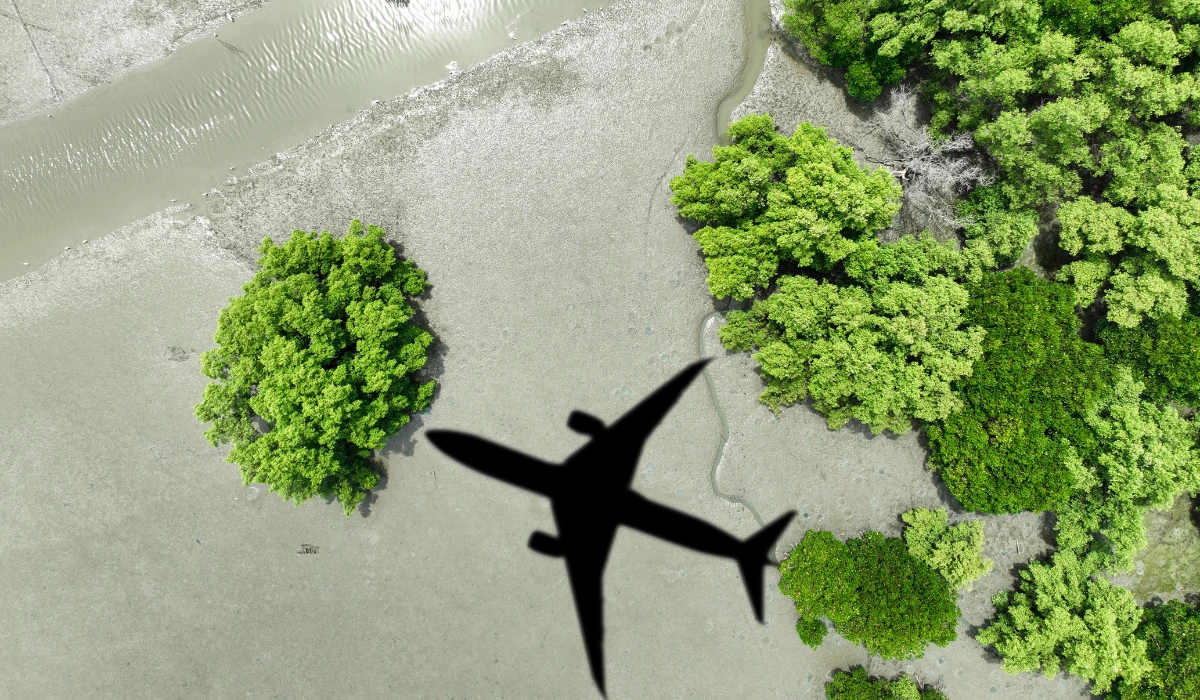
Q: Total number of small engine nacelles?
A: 2